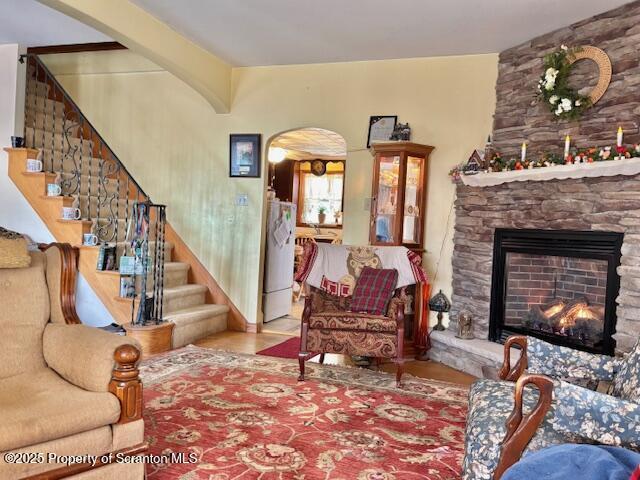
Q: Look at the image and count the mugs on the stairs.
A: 5